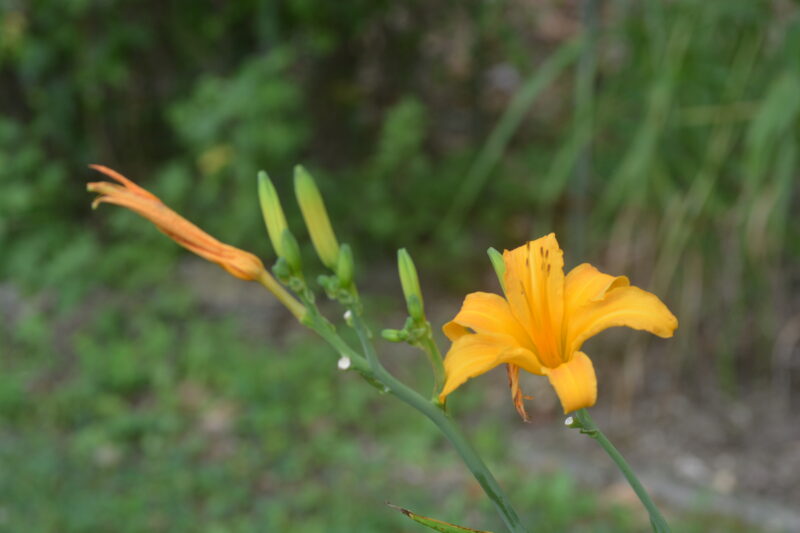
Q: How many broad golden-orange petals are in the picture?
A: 6